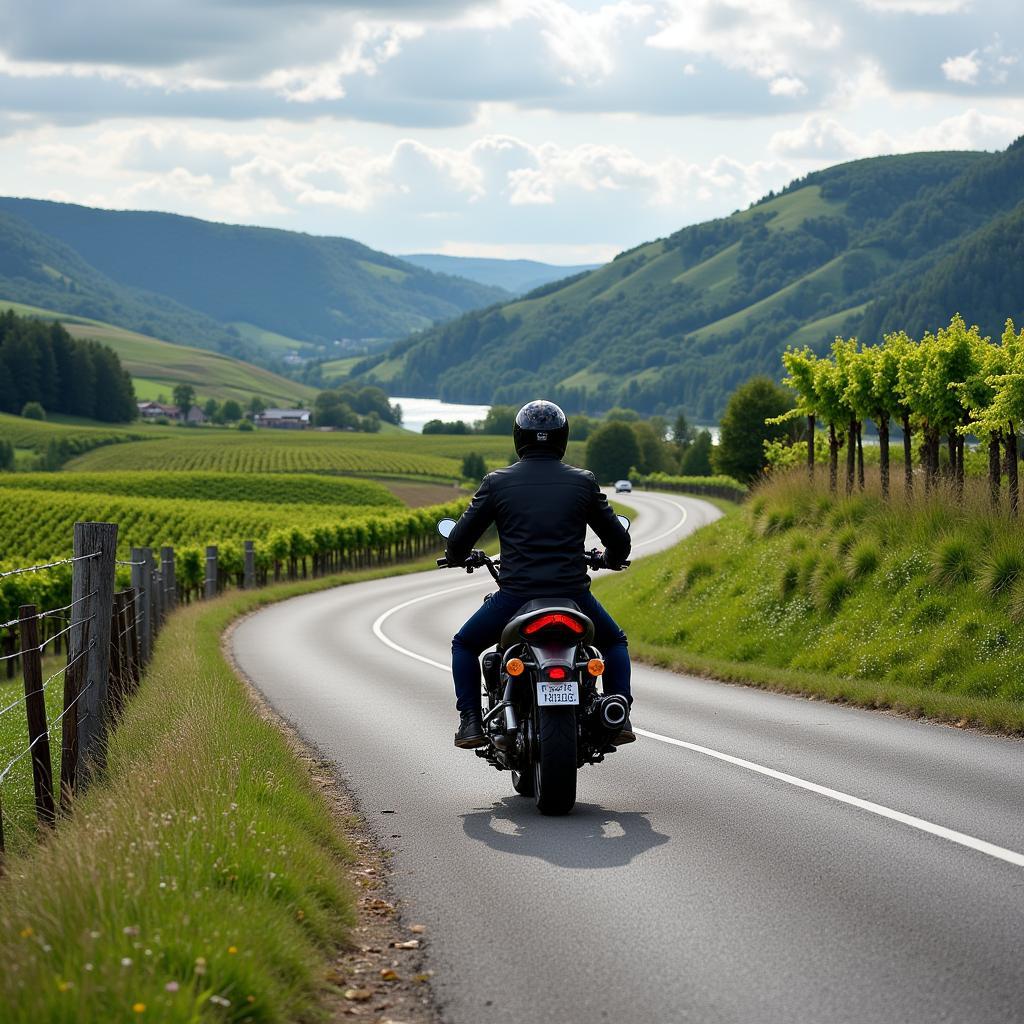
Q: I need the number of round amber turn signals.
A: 2